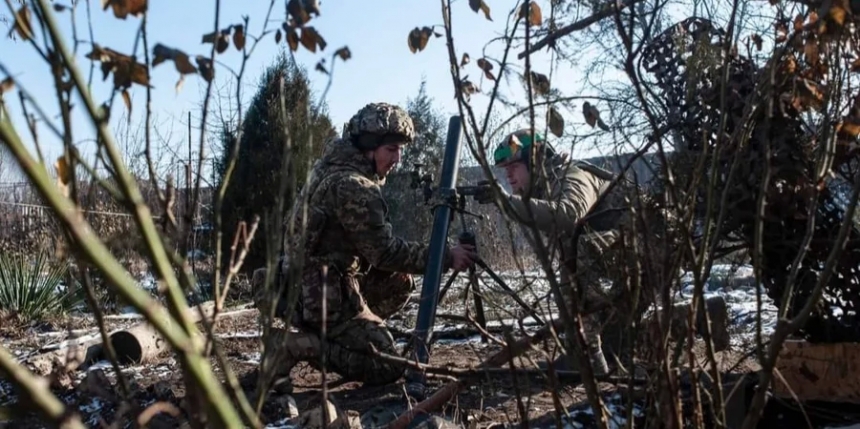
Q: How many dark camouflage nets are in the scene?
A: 1